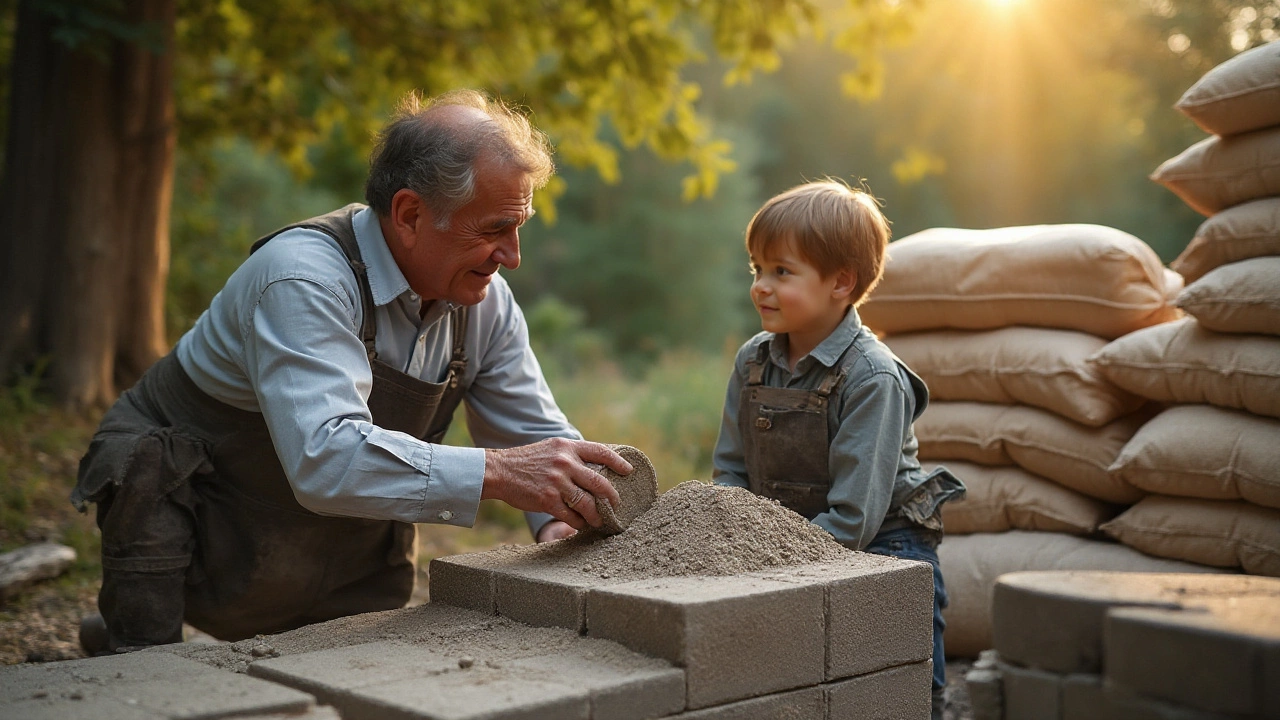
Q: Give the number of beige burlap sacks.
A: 12